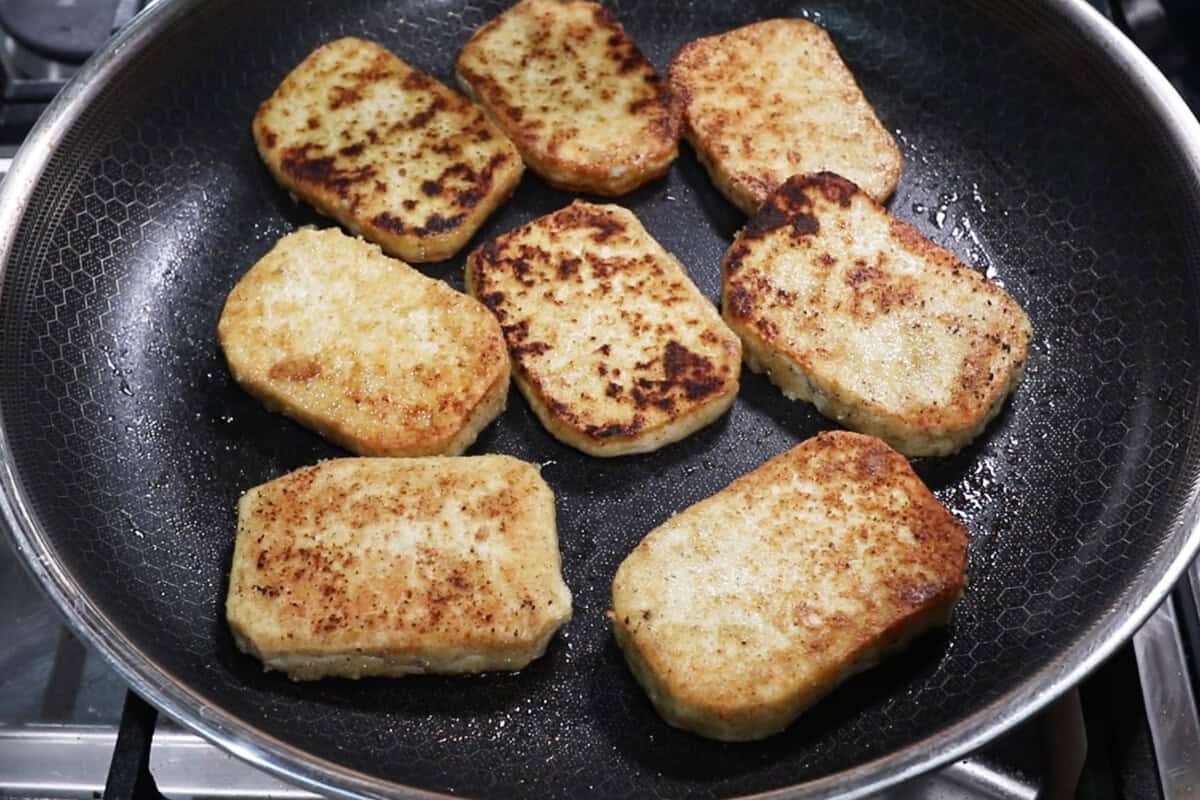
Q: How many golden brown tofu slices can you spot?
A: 8